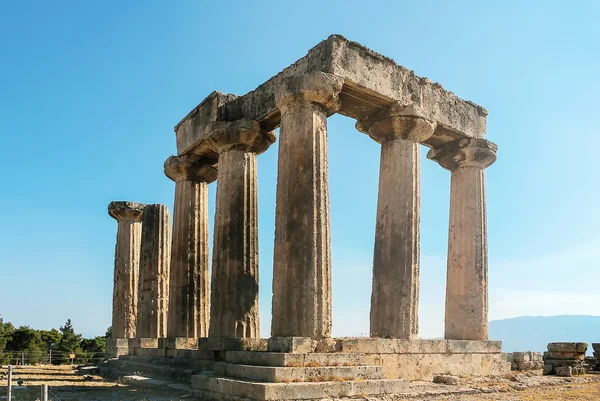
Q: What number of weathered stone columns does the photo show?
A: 7